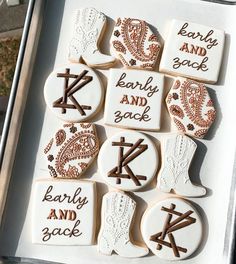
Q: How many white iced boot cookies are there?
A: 3